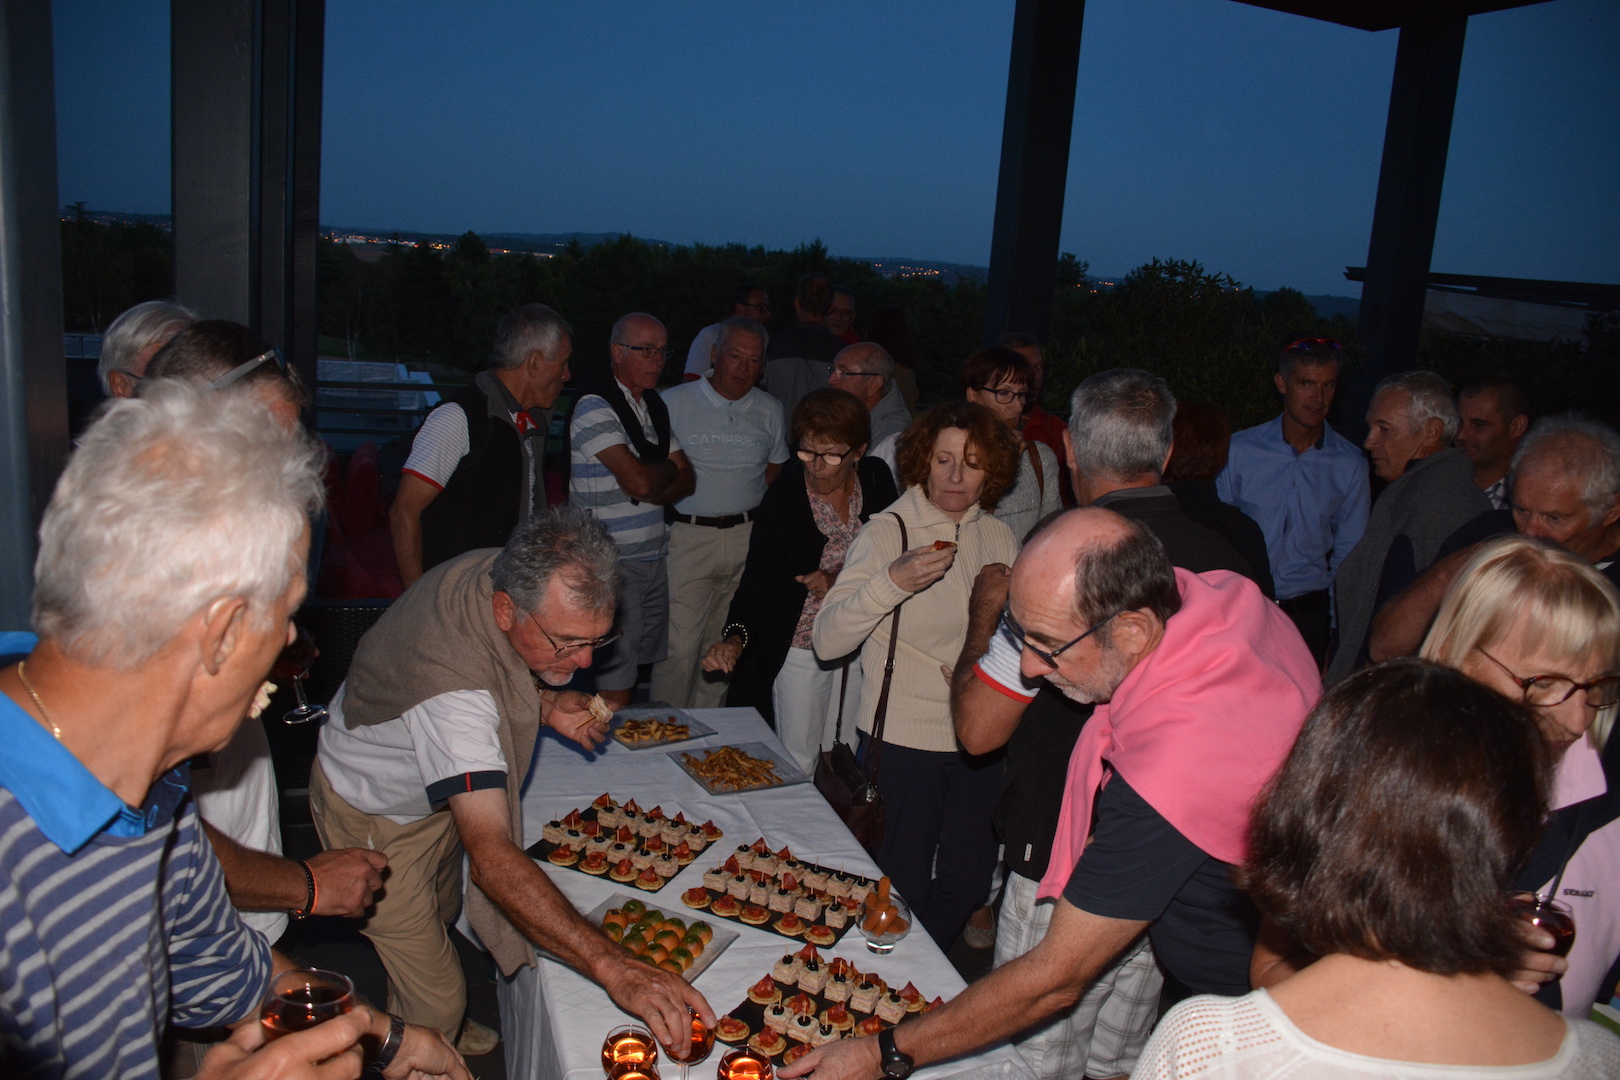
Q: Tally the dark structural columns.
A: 4